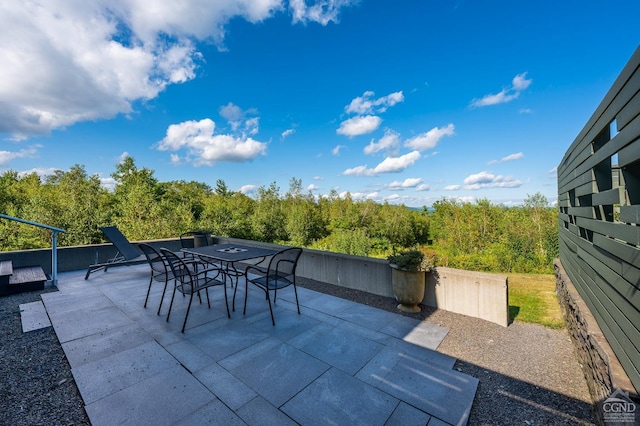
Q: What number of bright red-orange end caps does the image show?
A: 0